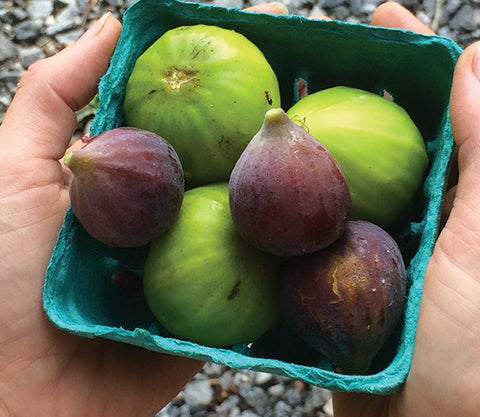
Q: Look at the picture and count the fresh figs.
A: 6